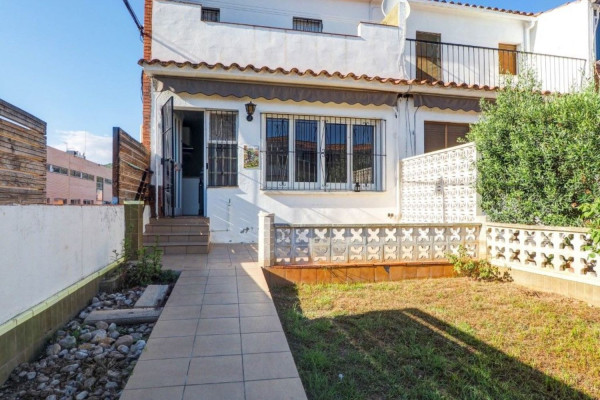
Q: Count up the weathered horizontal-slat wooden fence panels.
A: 2